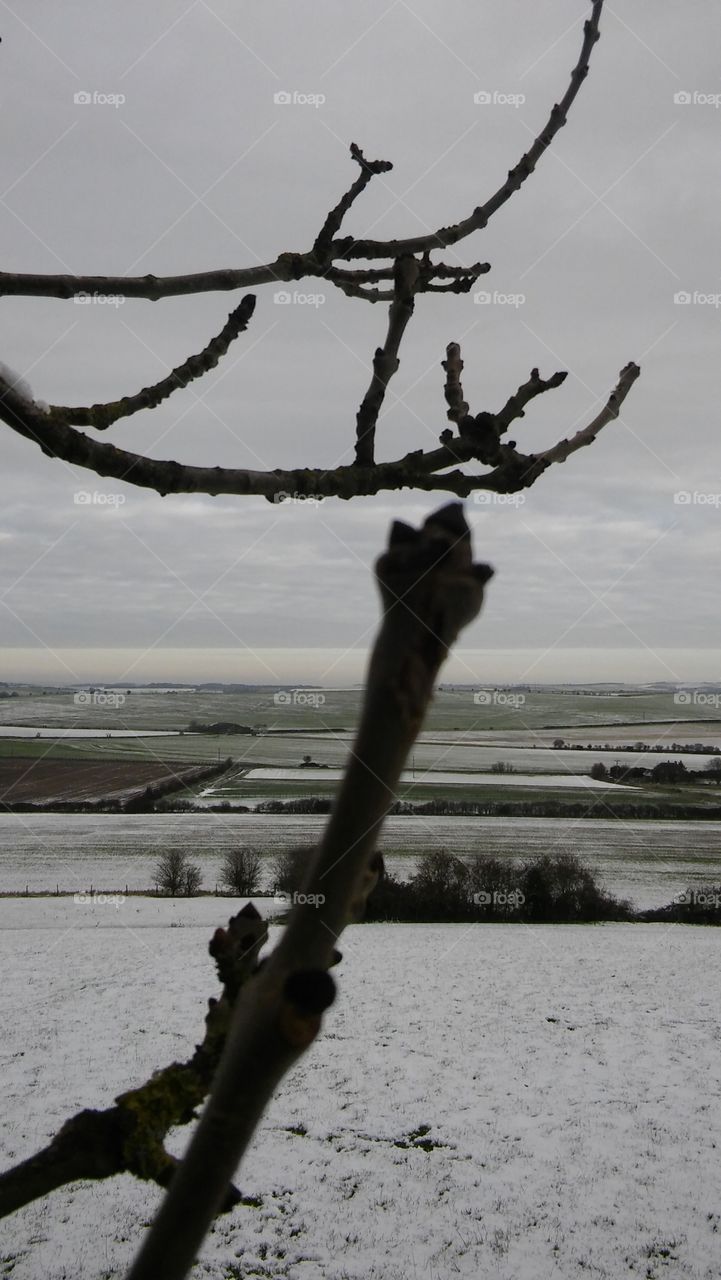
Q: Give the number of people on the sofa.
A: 0